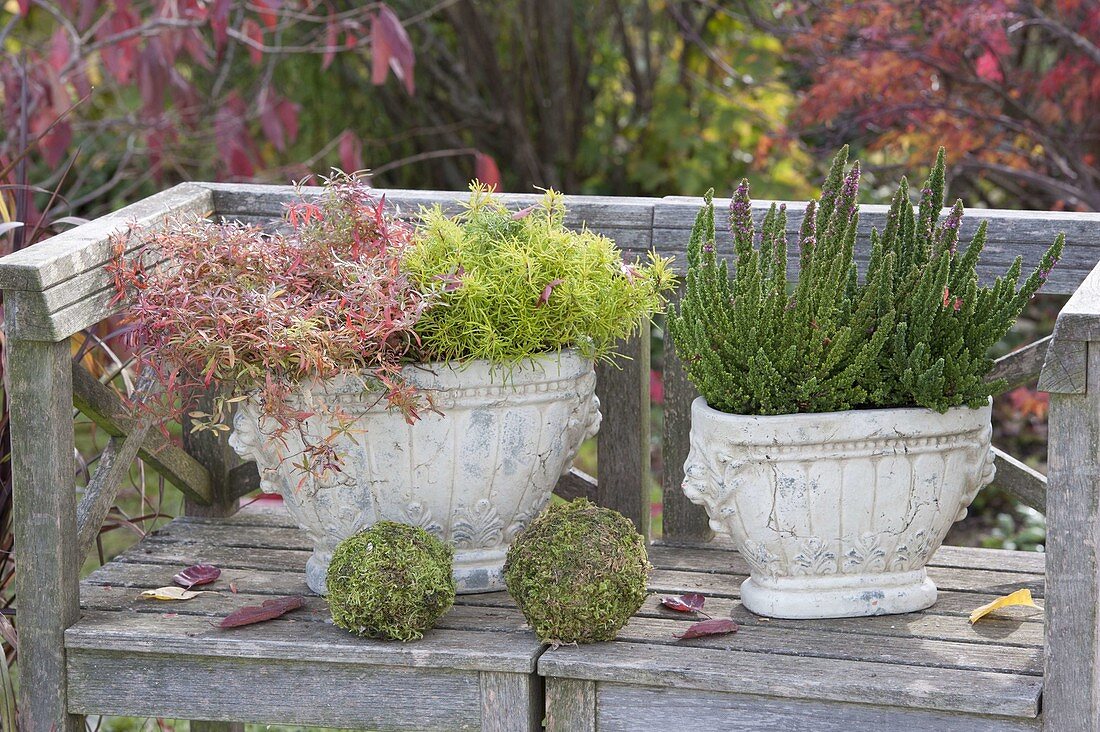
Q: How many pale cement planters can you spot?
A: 2